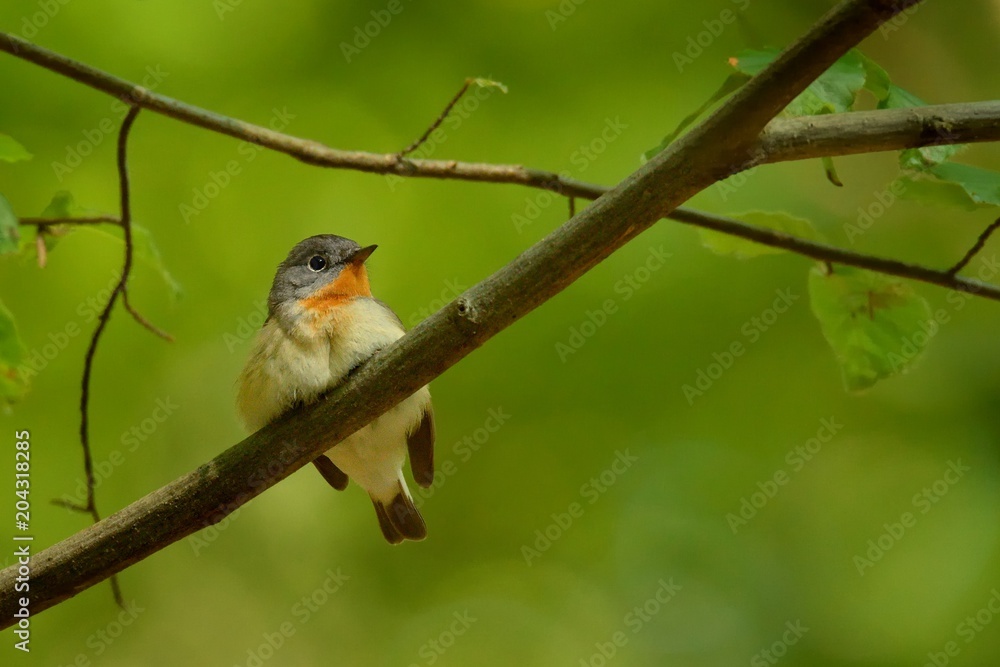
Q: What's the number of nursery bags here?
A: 0